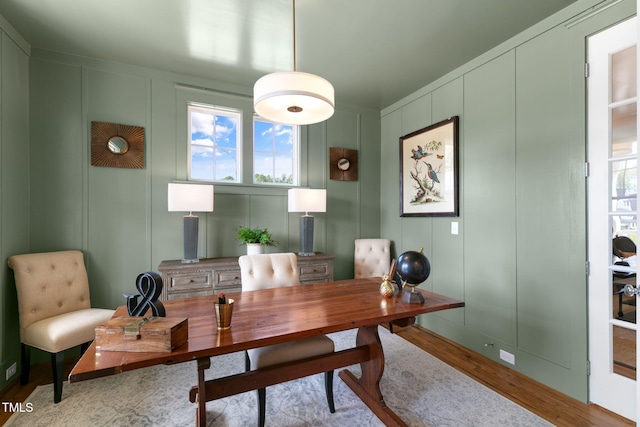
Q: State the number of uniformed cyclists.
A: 0